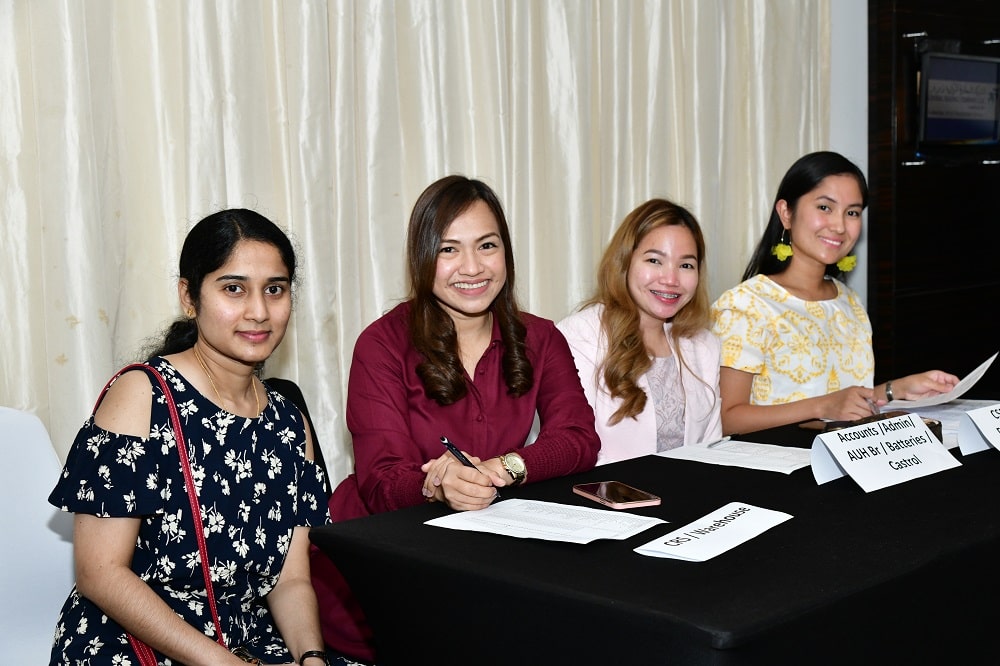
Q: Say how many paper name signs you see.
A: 3